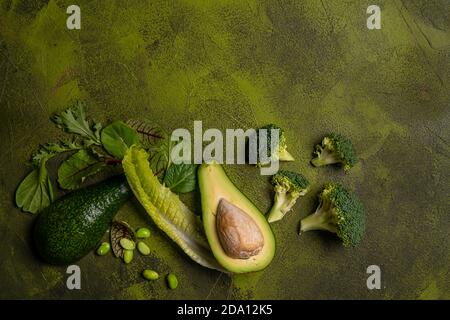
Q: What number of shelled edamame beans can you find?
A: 7